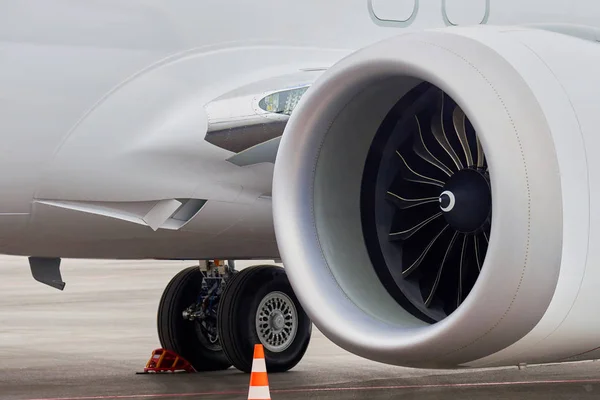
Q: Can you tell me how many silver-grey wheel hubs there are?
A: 1